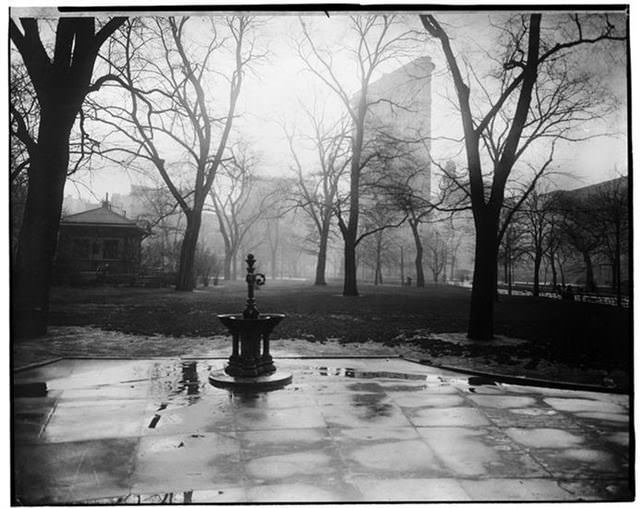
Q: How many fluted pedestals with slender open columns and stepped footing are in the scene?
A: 1